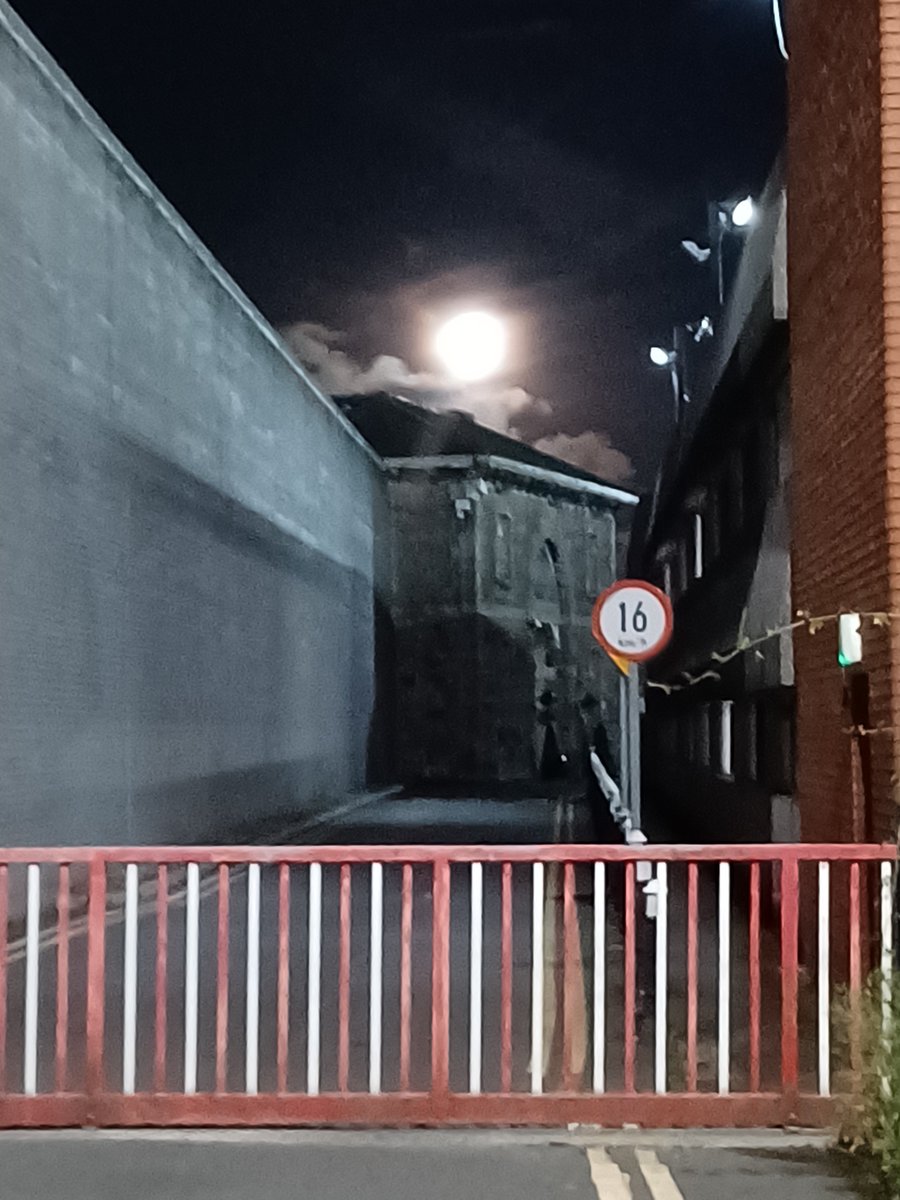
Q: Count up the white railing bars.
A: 13